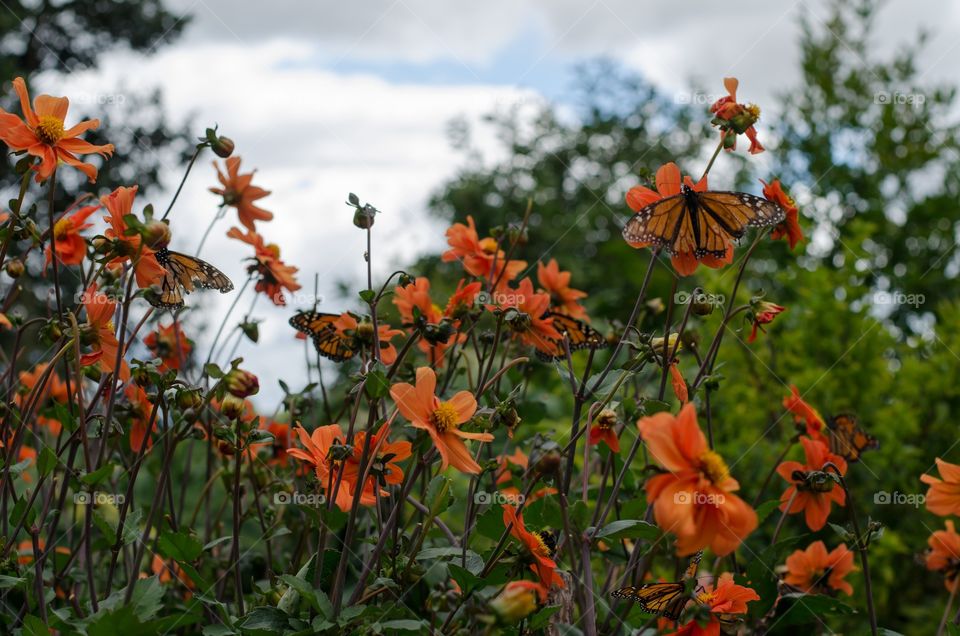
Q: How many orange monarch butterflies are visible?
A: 6